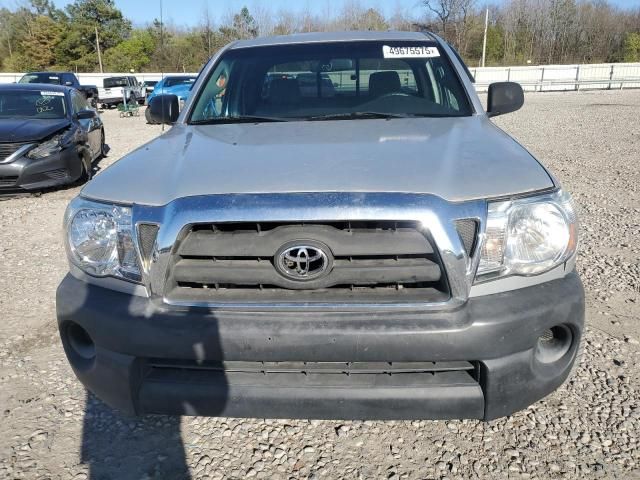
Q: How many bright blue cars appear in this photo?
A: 1